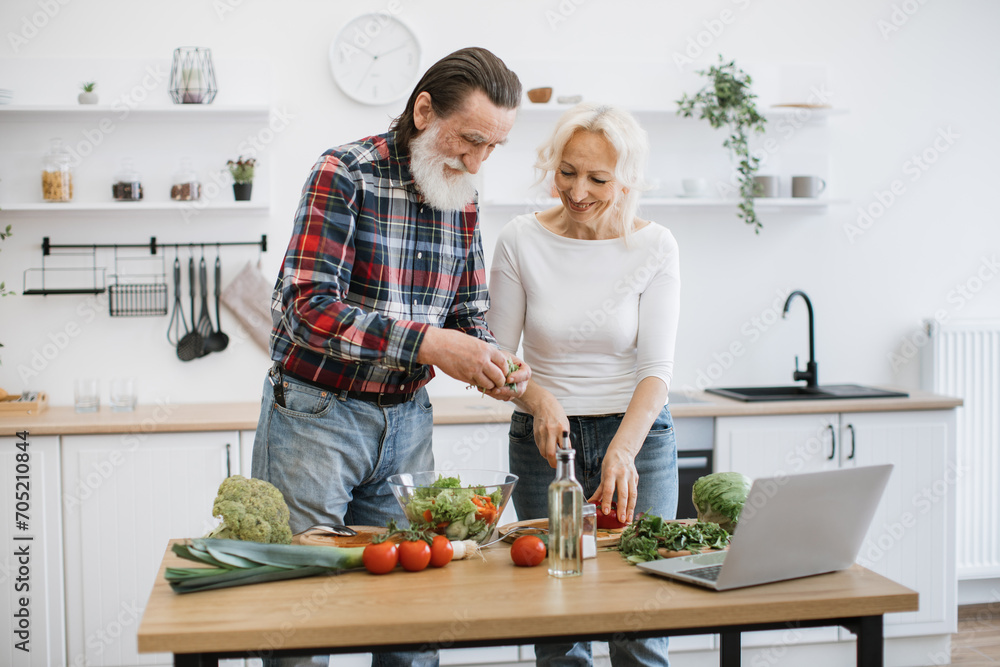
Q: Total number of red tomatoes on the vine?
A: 3